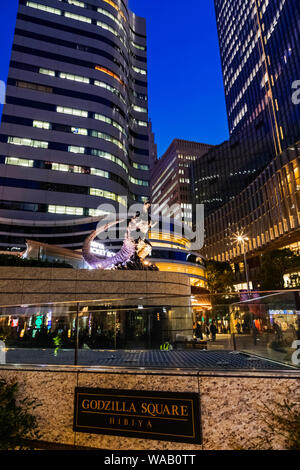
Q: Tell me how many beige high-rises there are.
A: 1